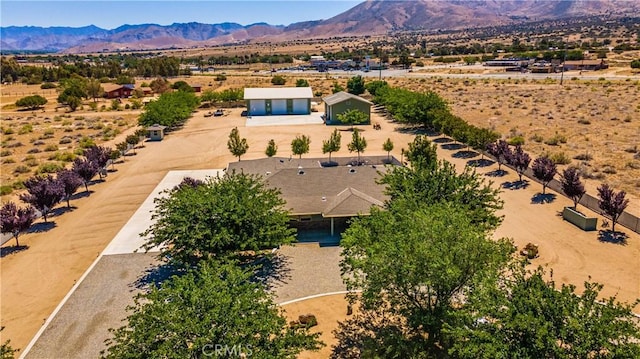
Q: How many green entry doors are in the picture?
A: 1